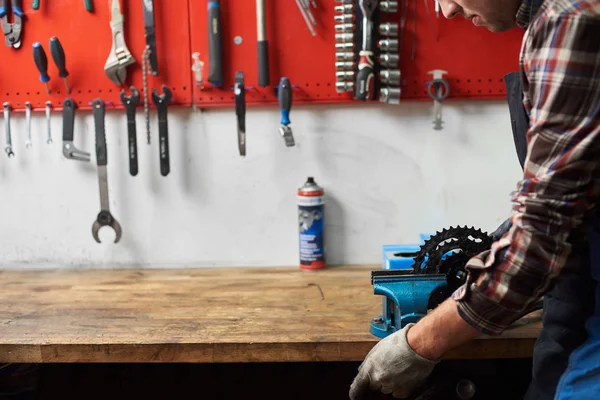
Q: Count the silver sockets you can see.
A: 15